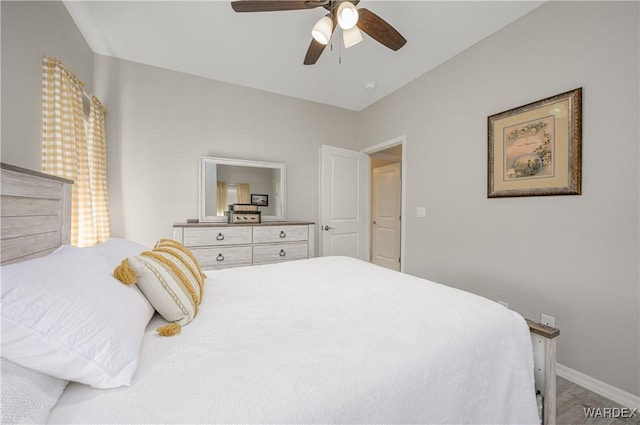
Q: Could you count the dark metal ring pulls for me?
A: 4